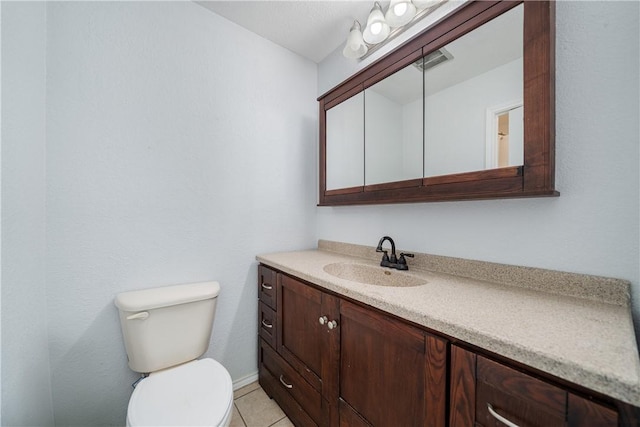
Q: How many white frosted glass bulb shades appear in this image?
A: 4